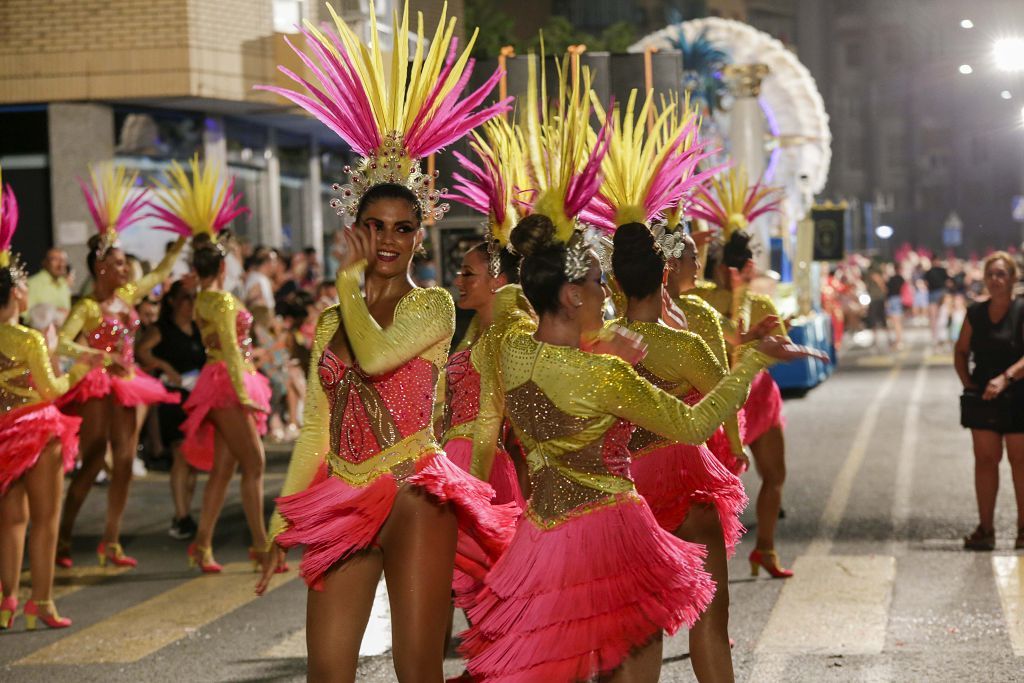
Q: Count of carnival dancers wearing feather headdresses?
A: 9